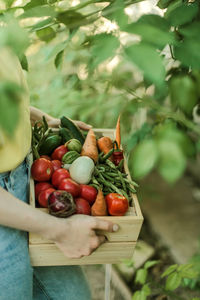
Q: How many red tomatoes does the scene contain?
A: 11